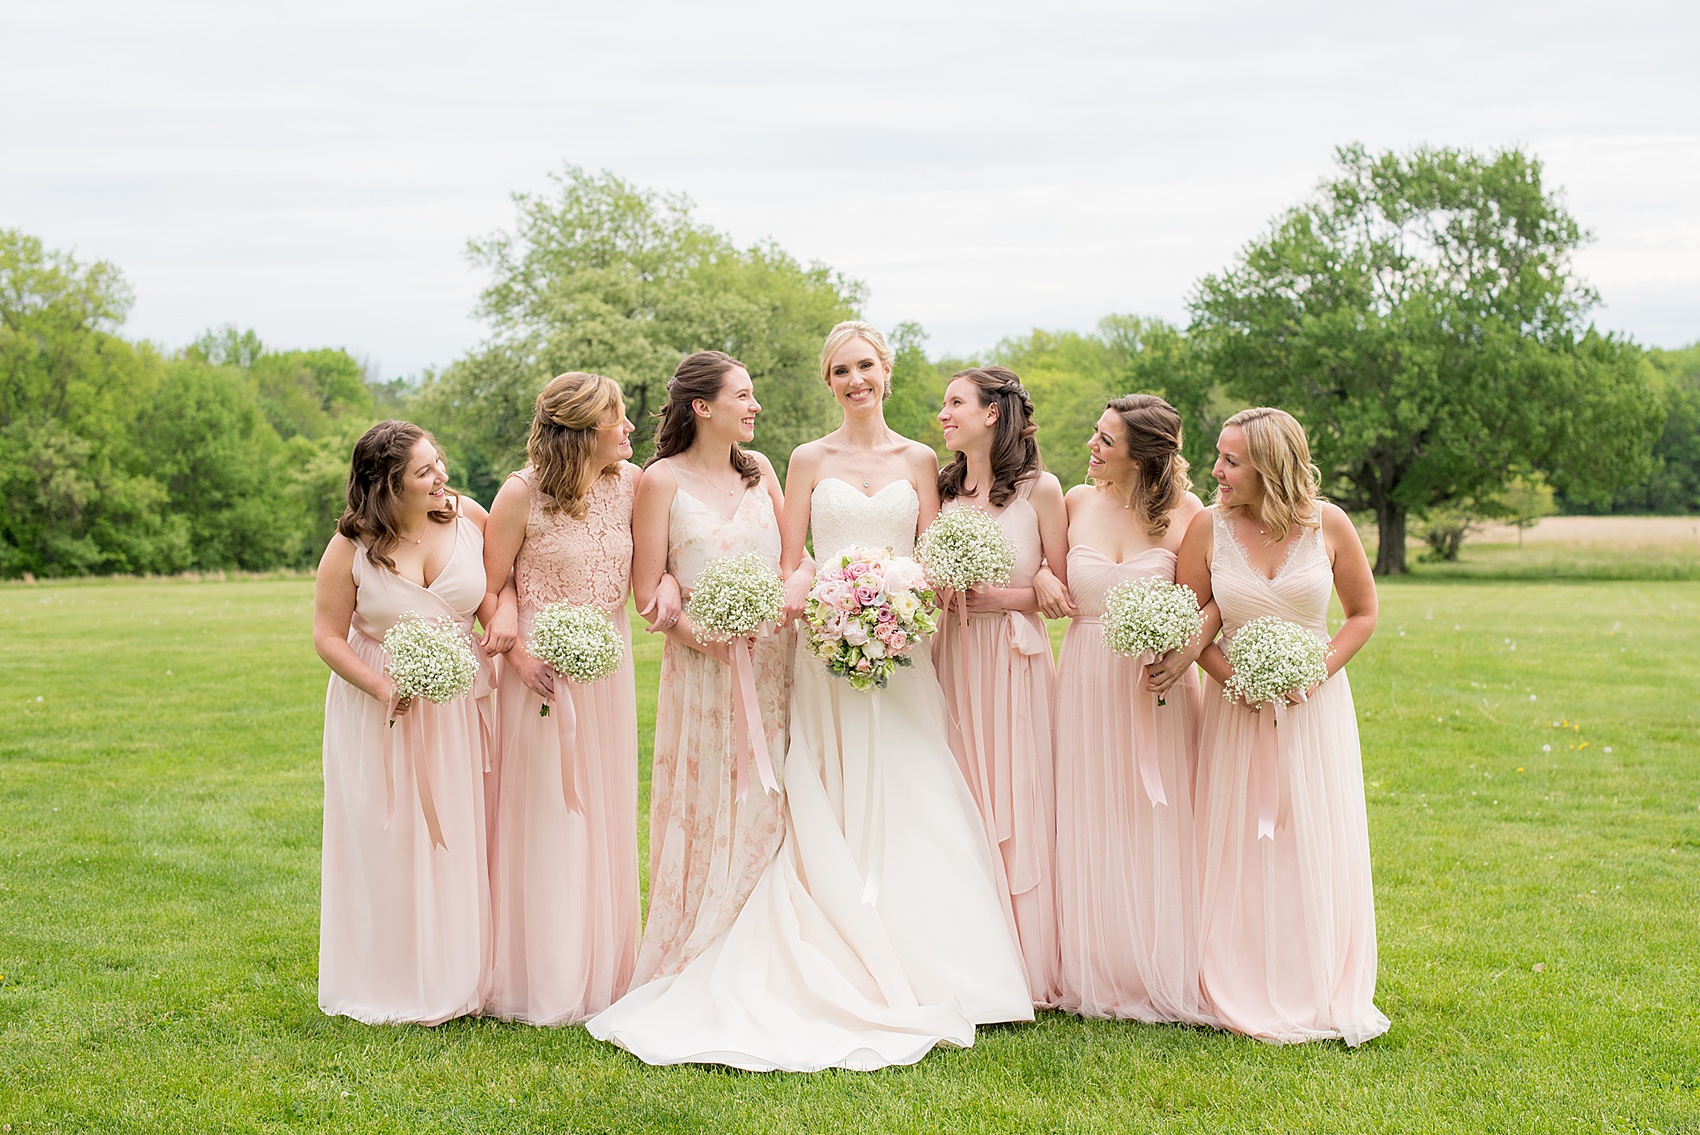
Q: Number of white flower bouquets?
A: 6